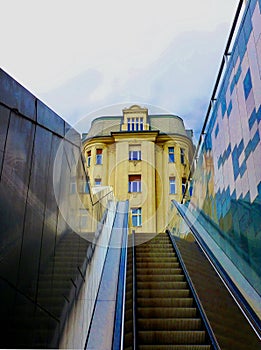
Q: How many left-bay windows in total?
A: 3